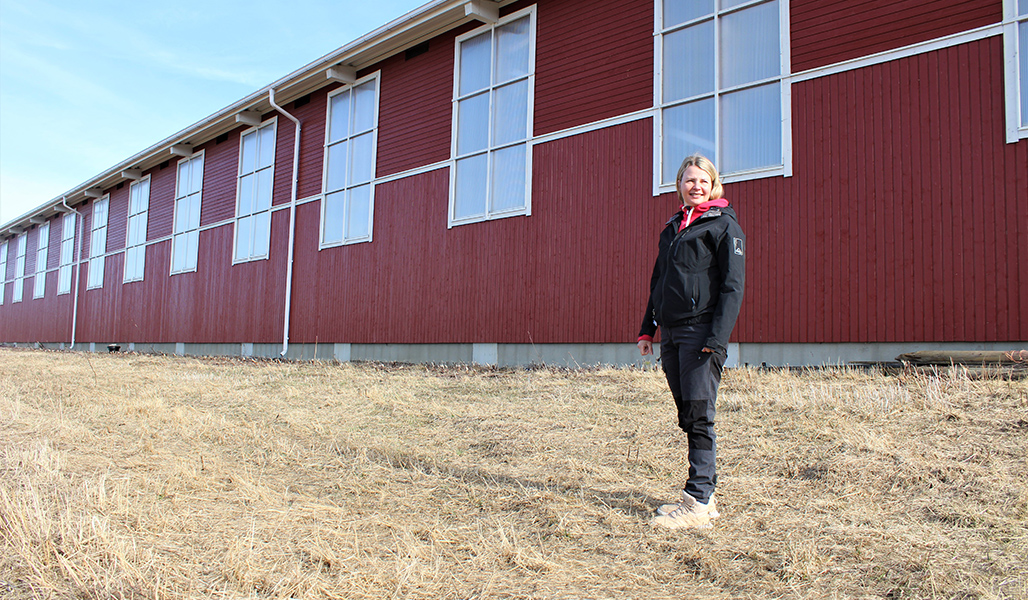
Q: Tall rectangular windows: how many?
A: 12